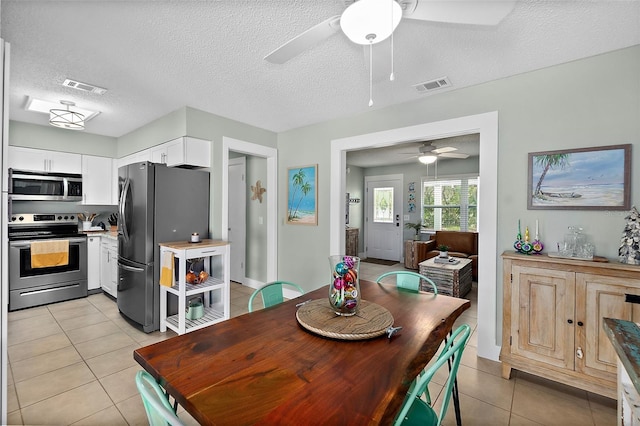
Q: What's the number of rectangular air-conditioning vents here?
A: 2